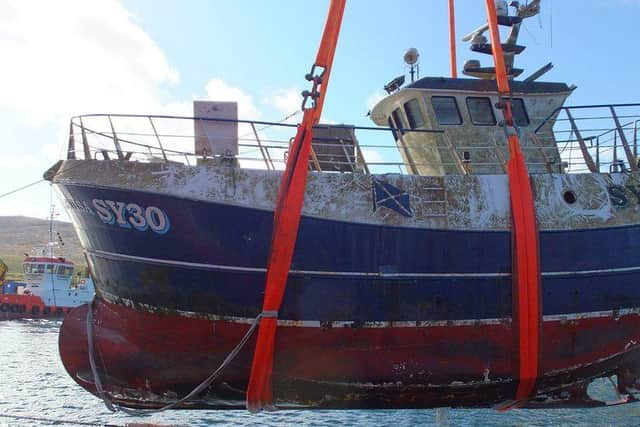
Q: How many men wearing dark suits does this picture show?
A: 0